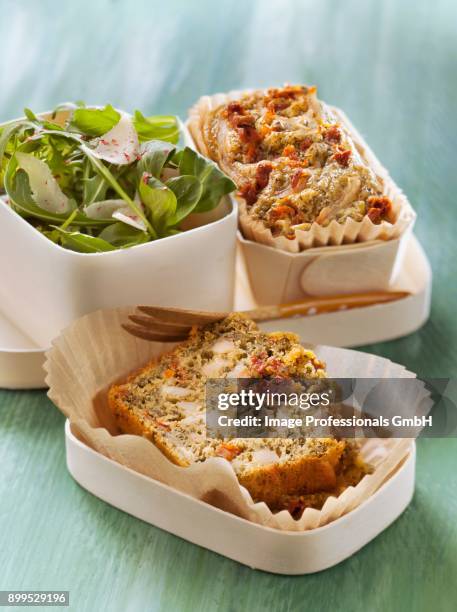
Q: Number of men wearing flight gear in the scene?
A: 0